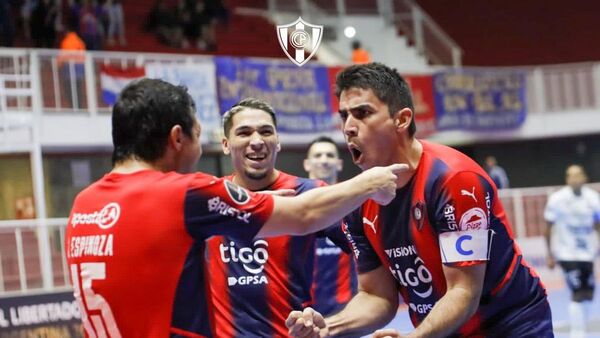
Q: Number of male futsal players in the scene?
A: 5